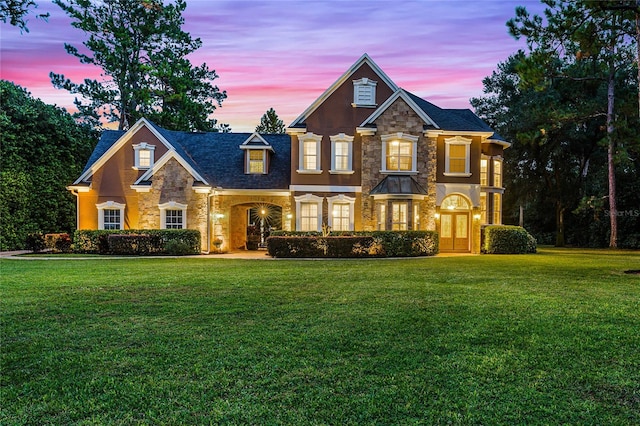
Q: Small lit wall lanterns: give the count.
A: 4